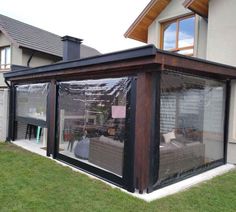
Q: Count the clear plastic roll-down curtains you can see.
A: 3